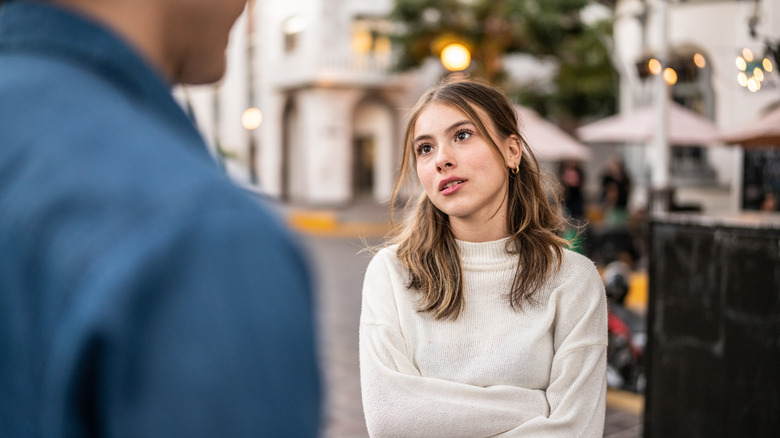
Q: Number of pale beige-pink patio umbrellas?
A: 3